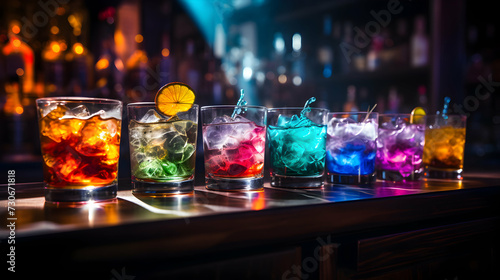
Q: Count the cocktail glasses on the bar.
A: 7